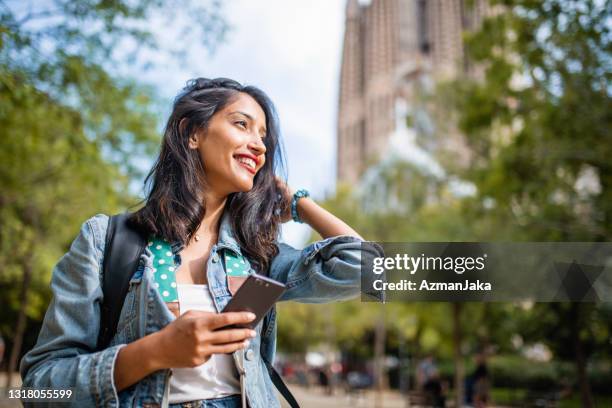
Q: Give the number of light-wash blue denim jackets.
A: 1